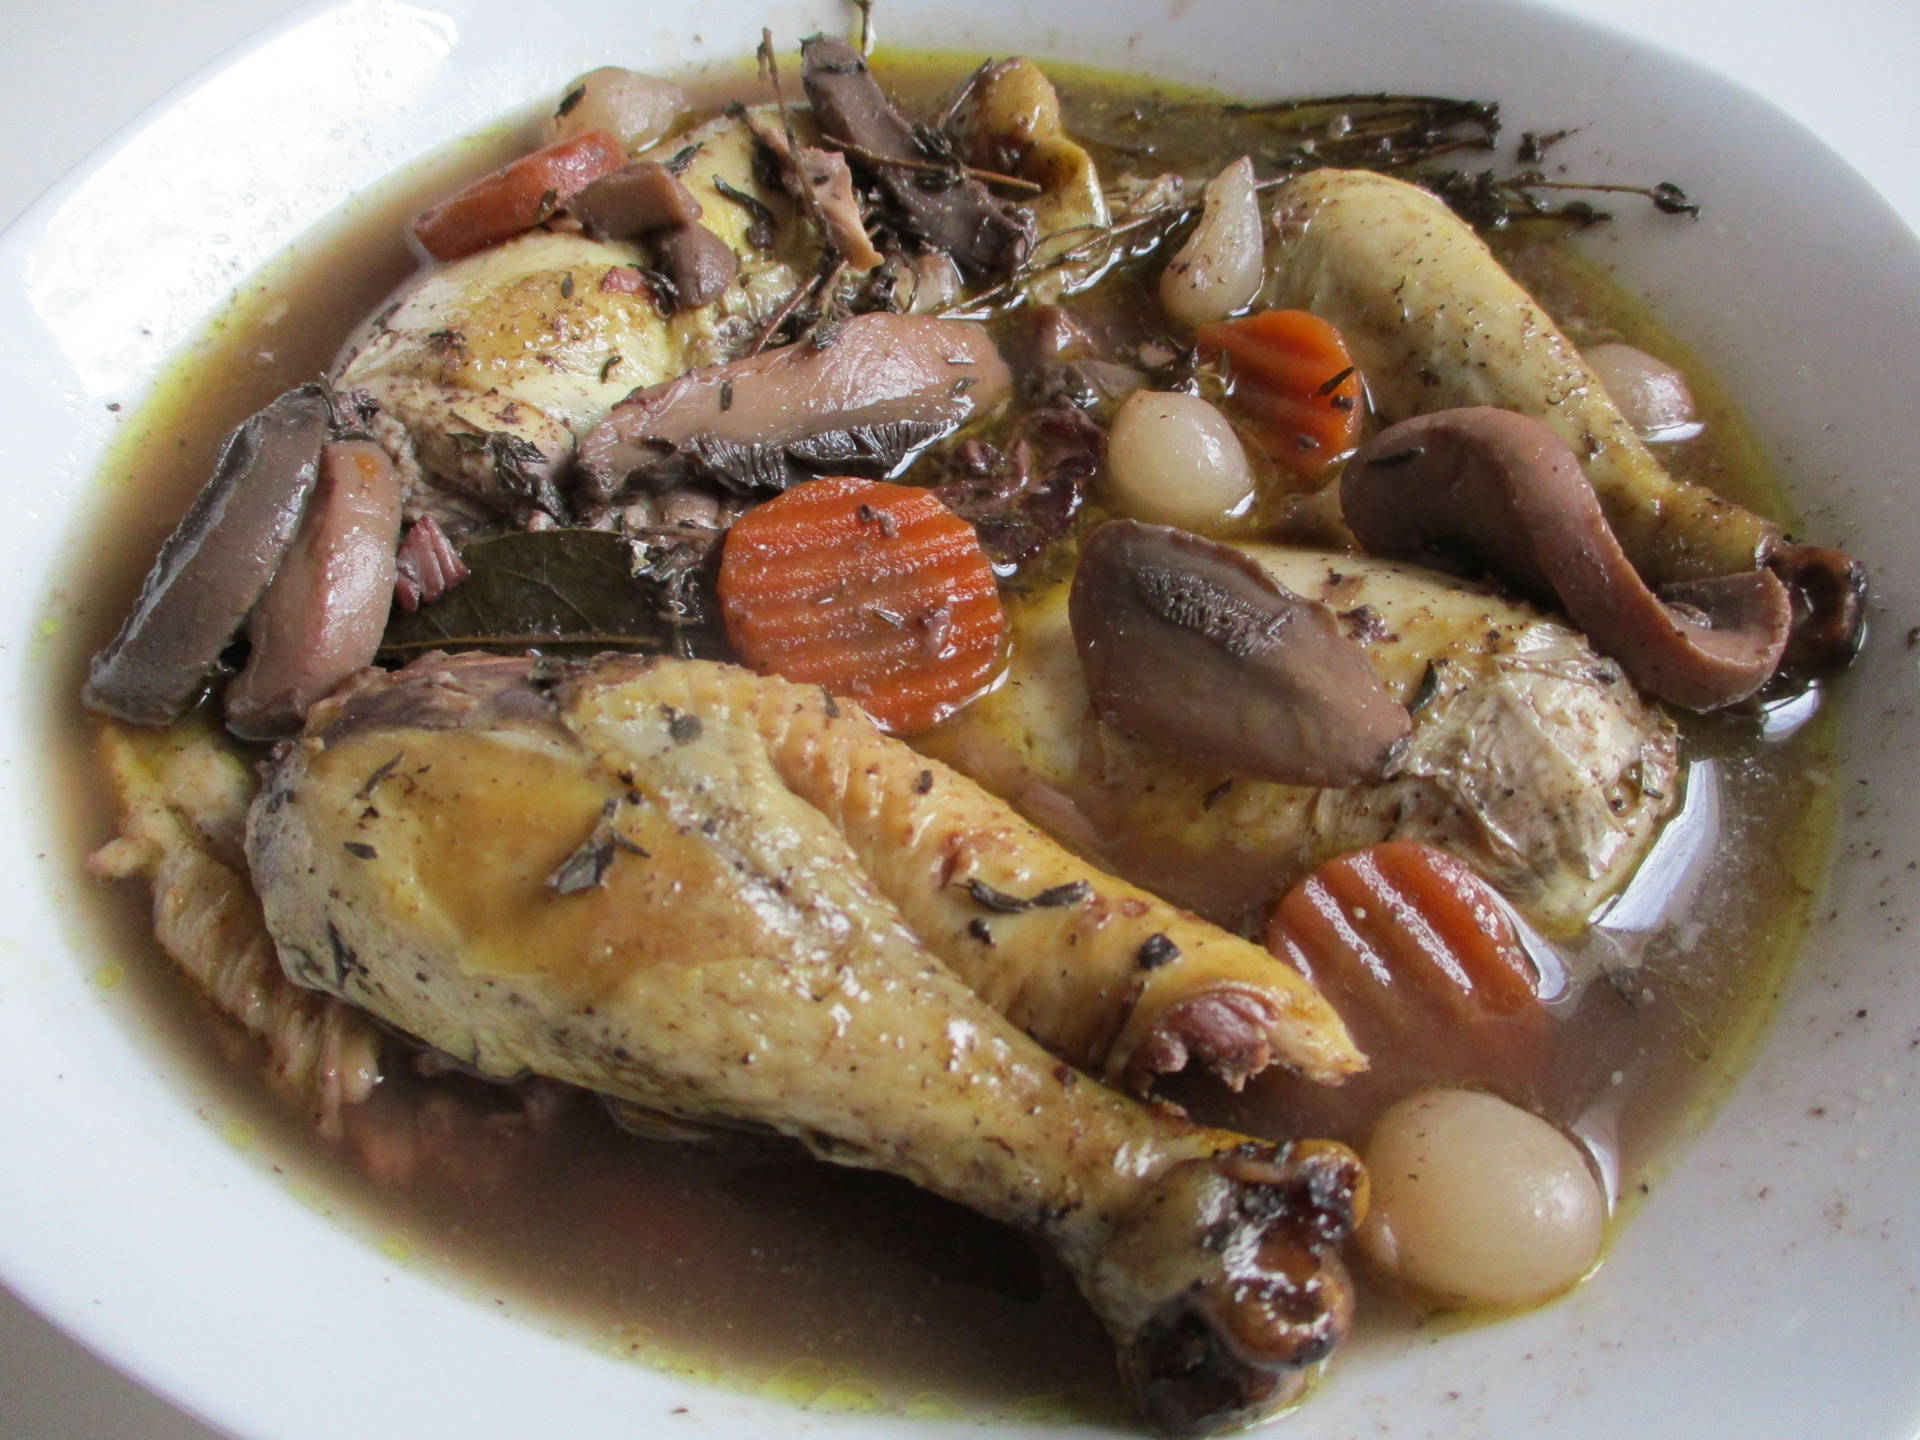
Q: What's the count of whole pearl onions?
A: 5